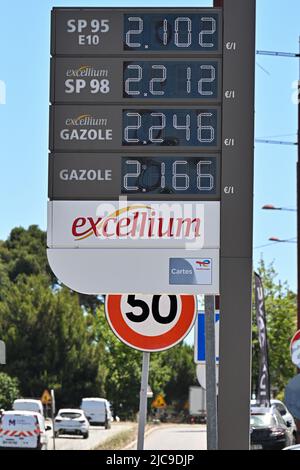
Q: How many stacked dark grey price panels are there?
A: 4